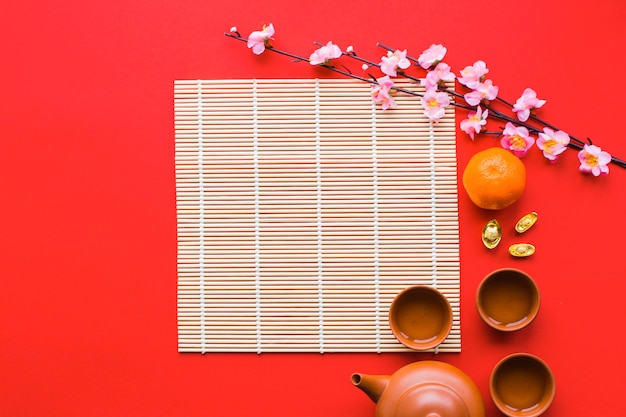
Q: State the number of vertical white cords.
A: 5